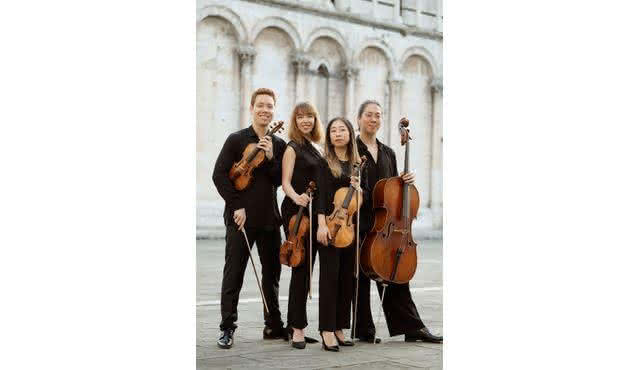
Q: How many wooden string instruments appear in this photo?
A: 4